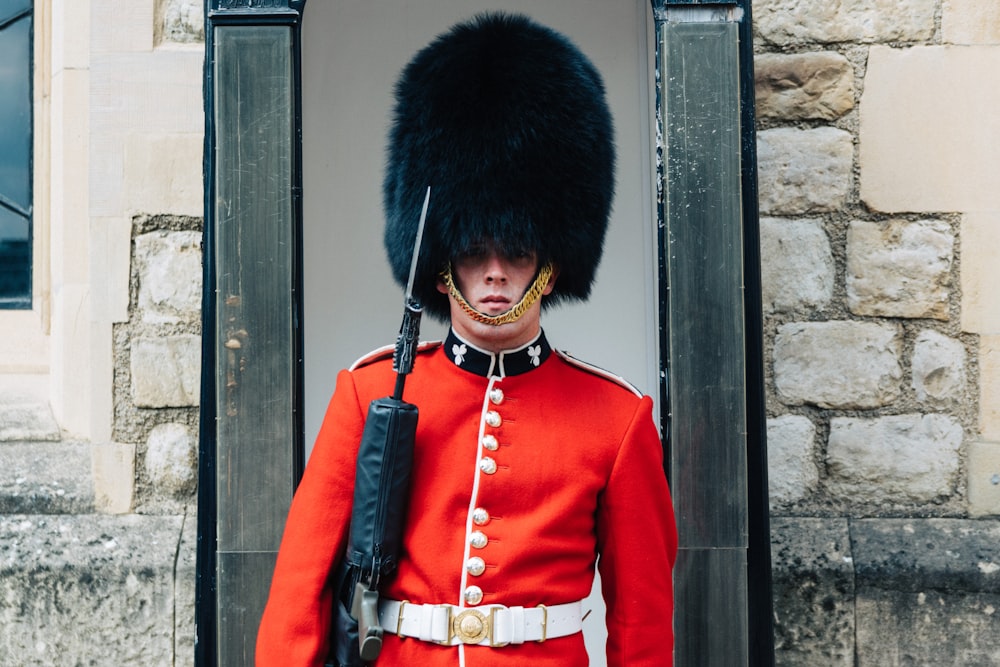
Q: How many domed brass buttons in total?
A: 8